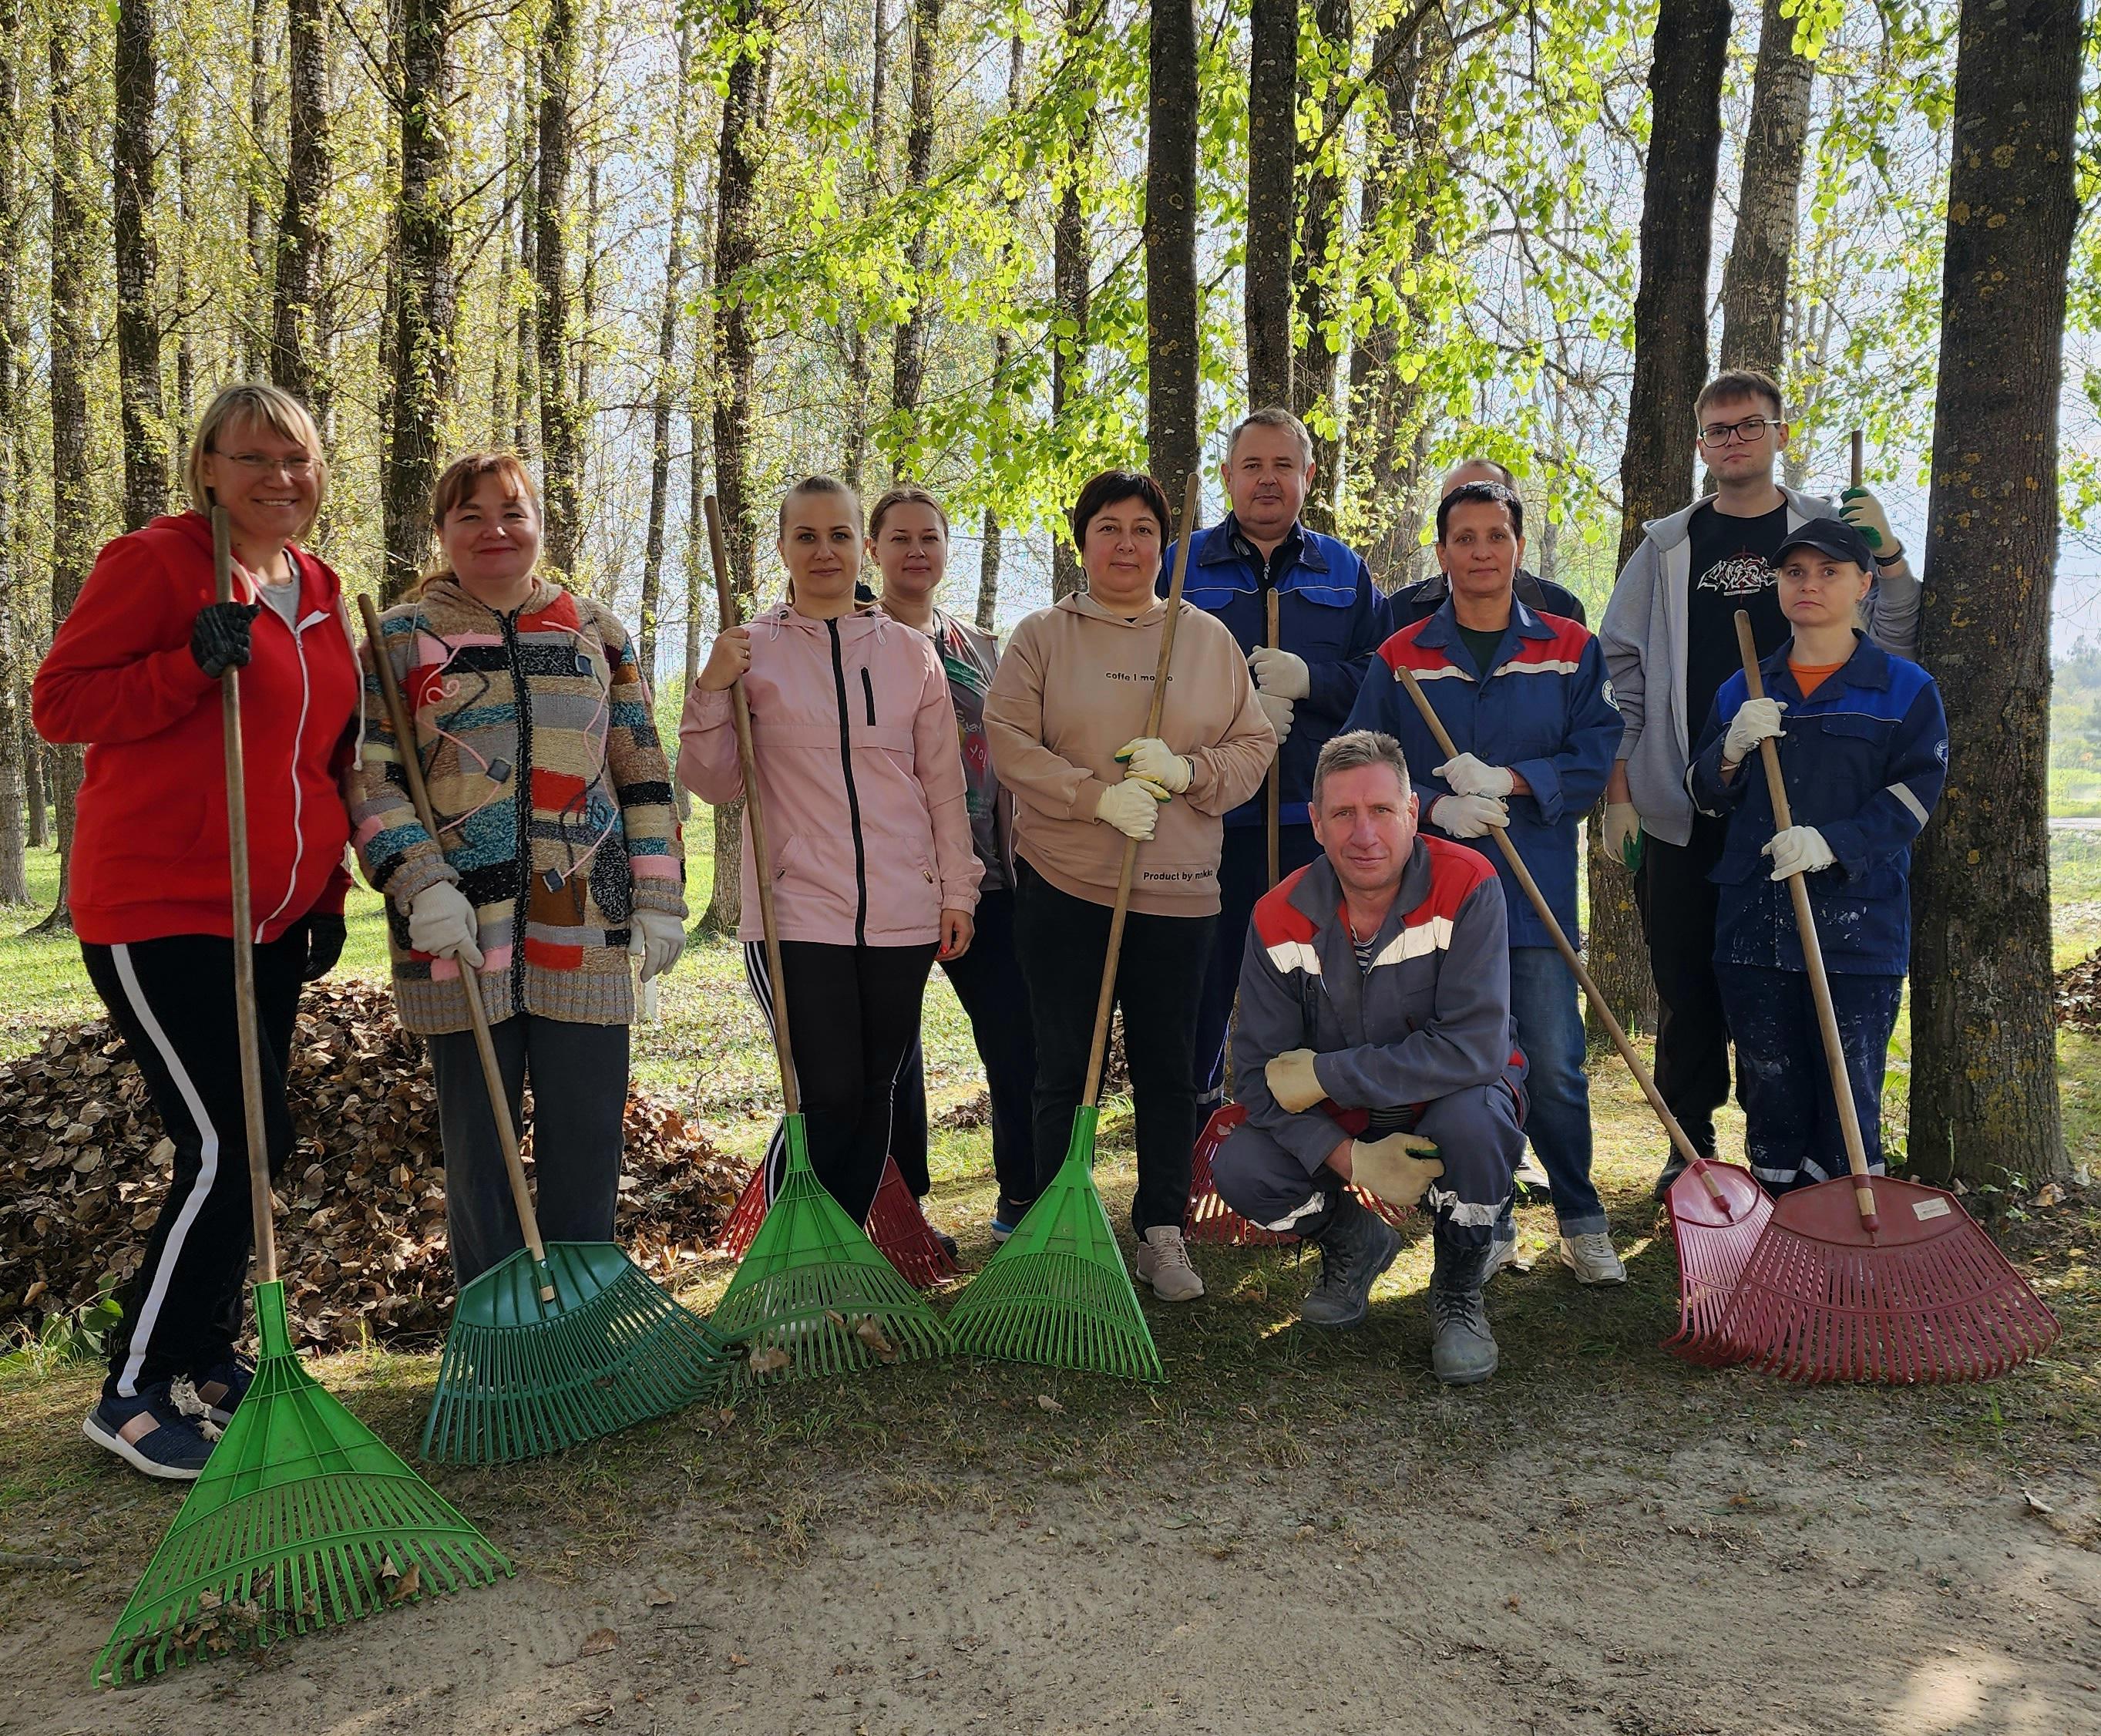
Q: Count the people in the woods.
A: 11